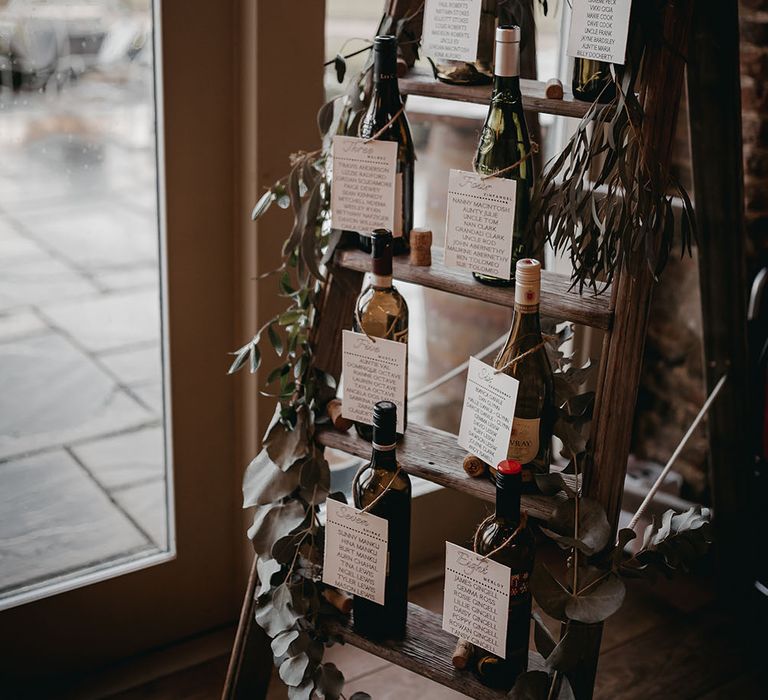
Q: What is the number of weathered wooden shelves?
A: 4